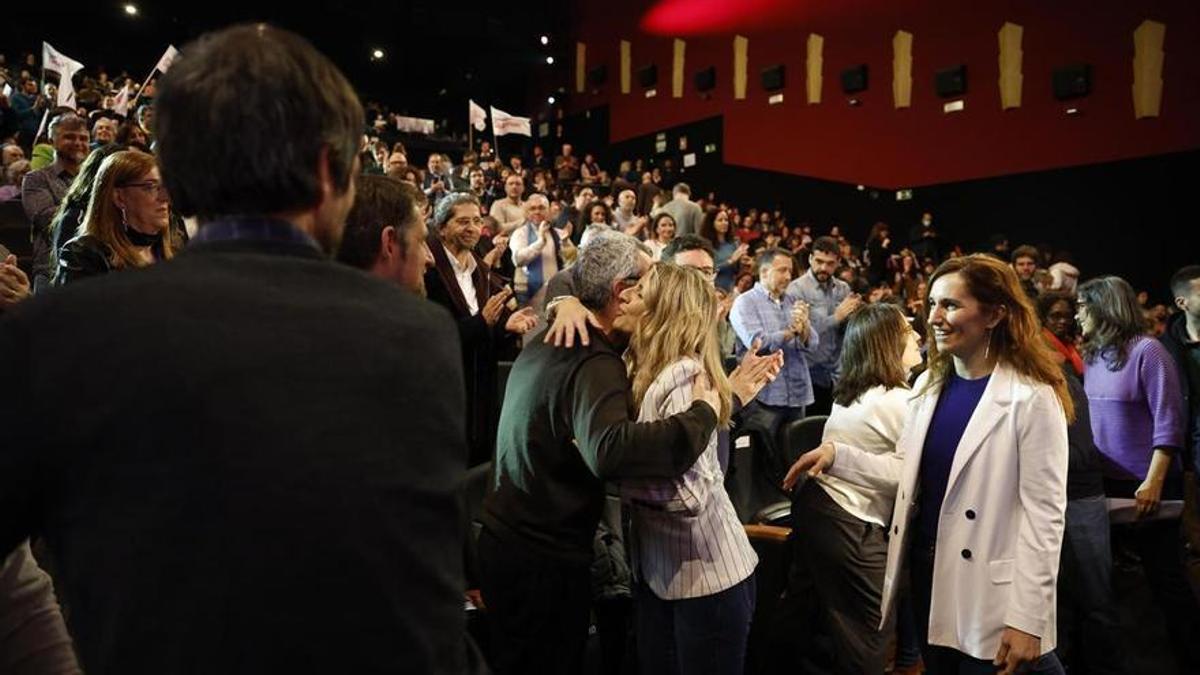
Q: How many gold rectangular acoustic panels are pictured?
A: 8